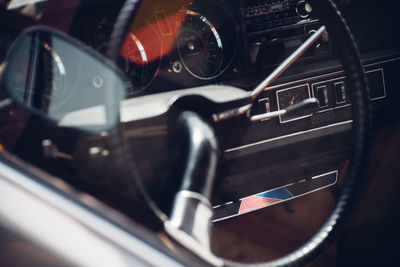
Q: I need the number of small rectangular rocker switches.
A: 3